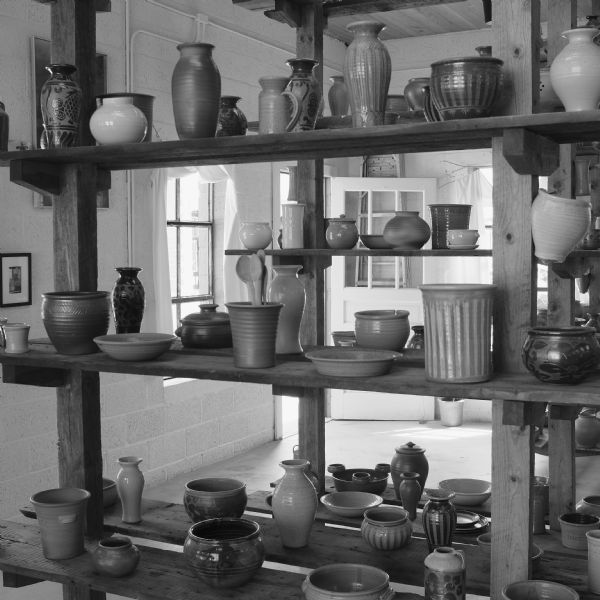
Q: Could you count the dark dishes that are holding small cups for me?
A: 1